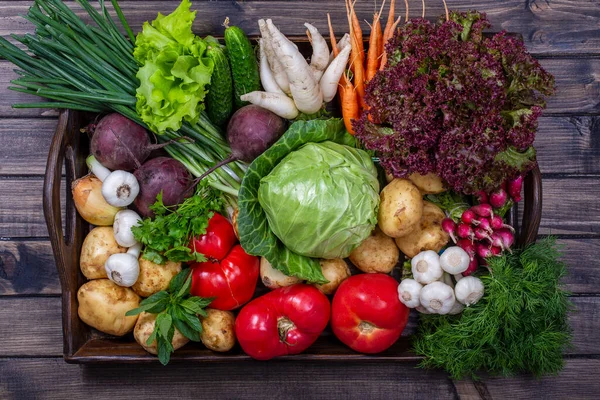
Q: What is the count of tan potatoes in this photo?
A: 11